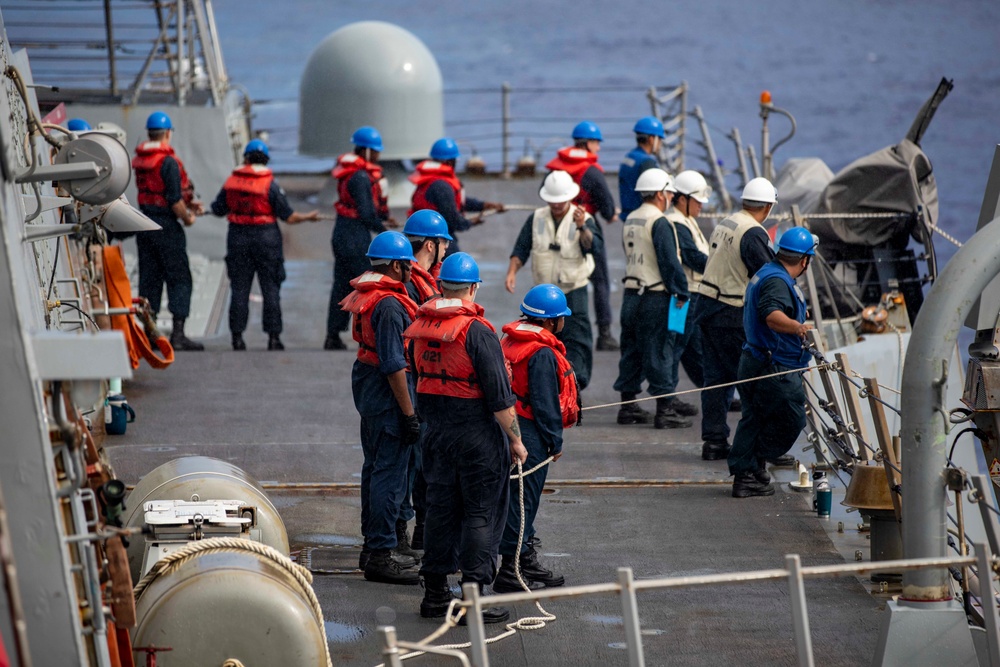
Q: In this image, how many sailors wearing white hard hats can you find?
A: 4